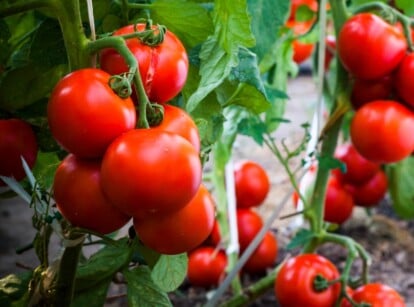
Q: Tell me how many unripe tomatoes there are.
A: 0